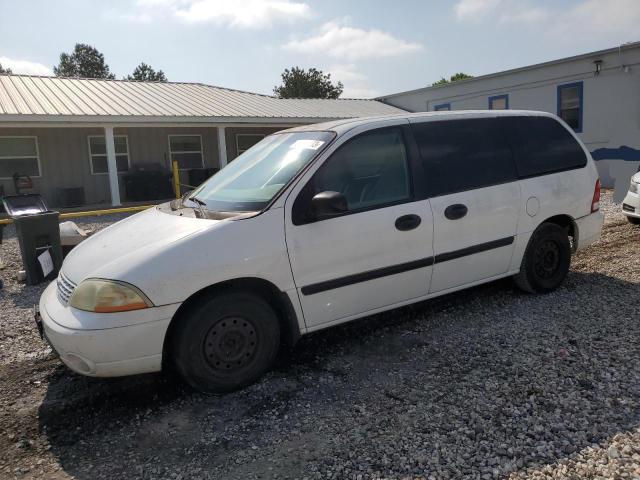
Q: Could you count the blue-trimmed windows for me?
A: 3